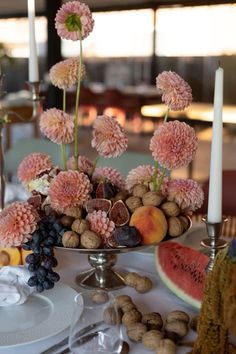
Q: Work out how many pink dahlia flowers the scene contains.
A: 14